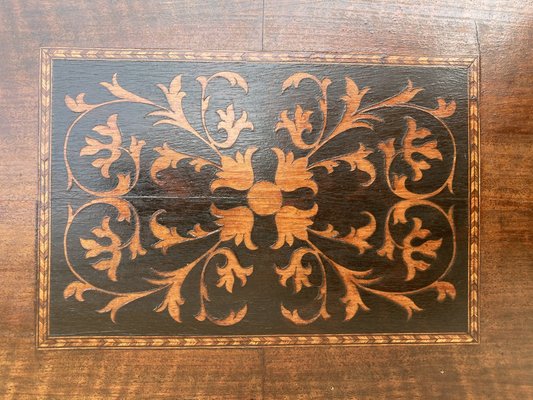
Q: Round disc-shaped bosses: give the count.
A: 1